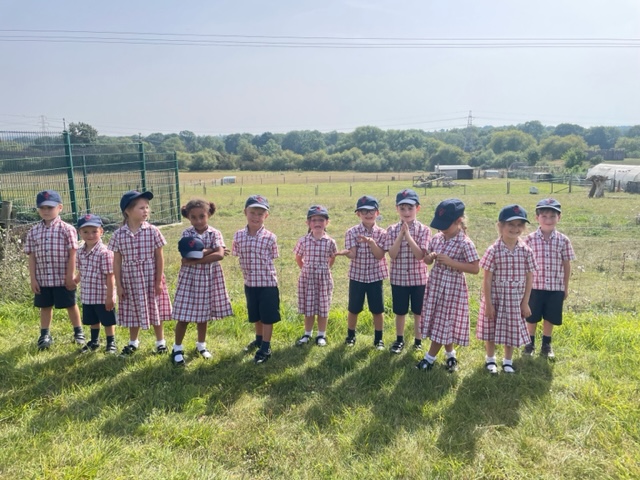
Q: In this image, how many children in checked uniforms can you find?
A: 11